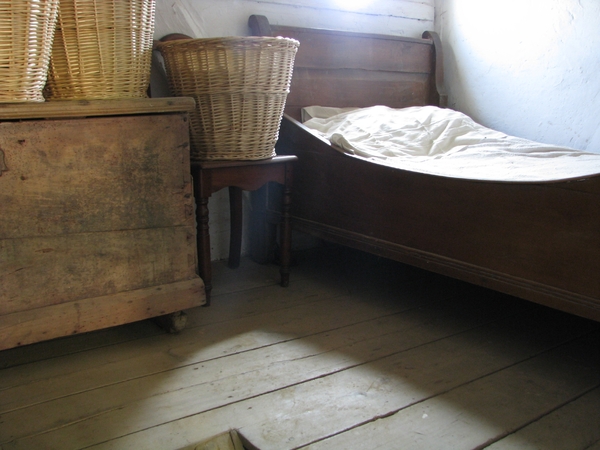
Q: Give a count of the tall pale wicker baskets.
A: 3